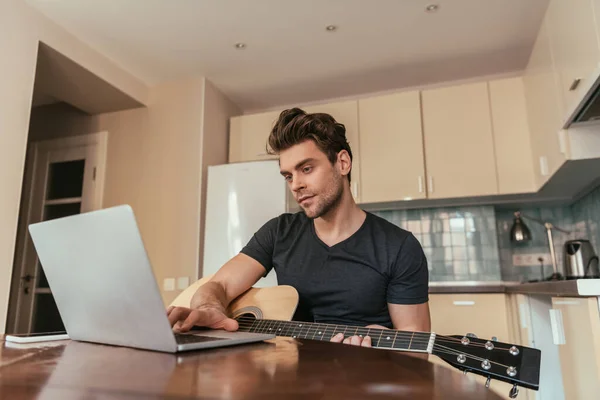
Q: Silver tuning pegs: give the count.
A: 6